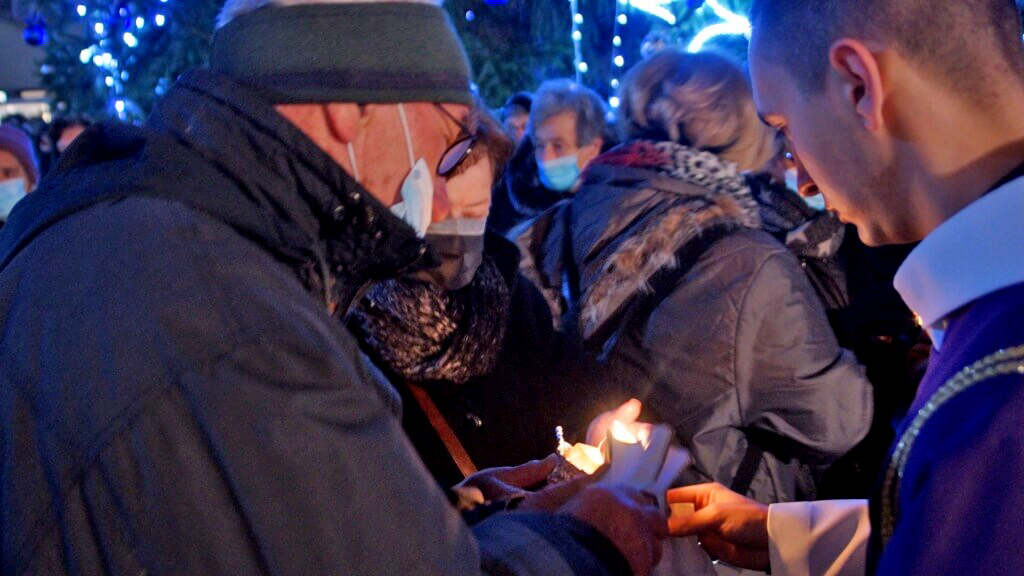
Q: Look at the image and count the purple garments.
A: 1